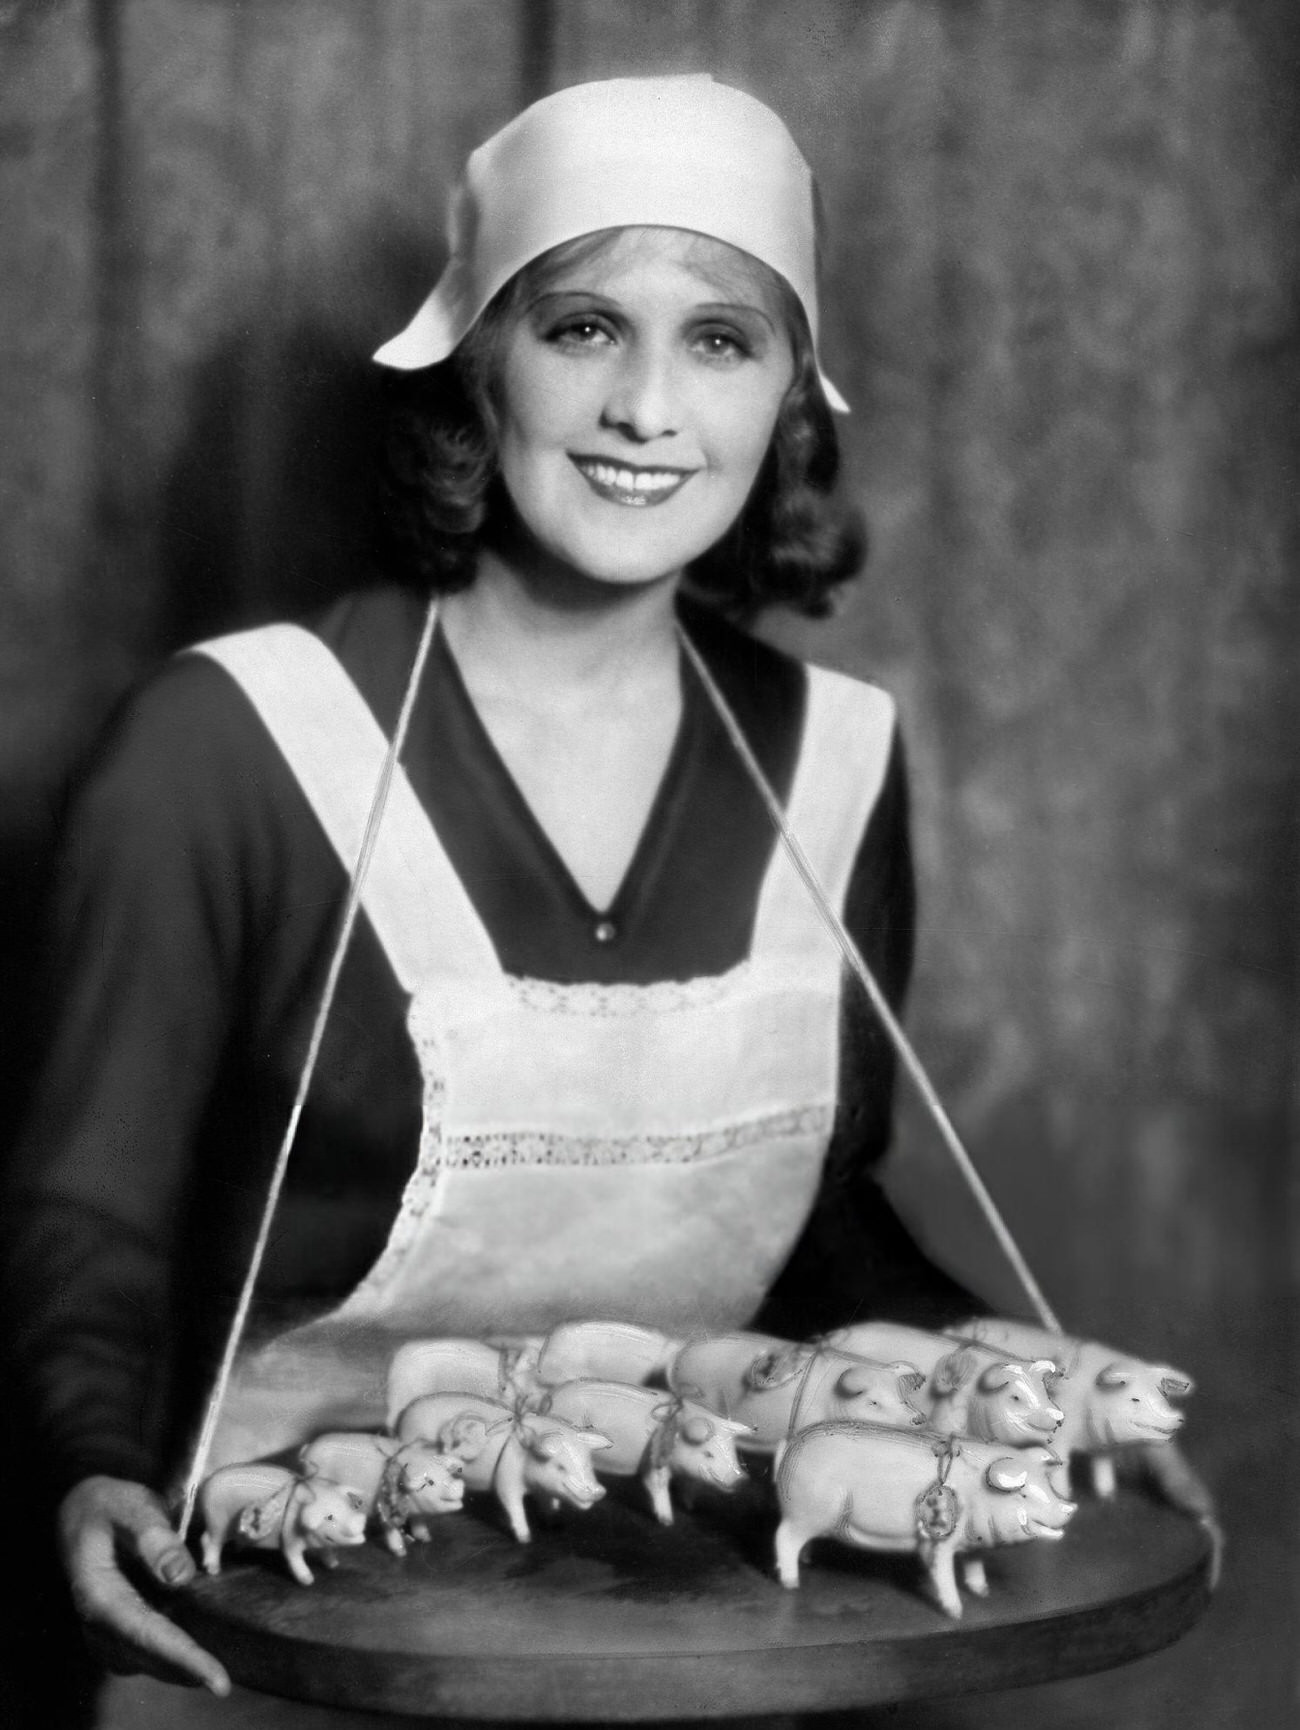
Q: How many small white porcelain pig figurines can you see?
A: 10